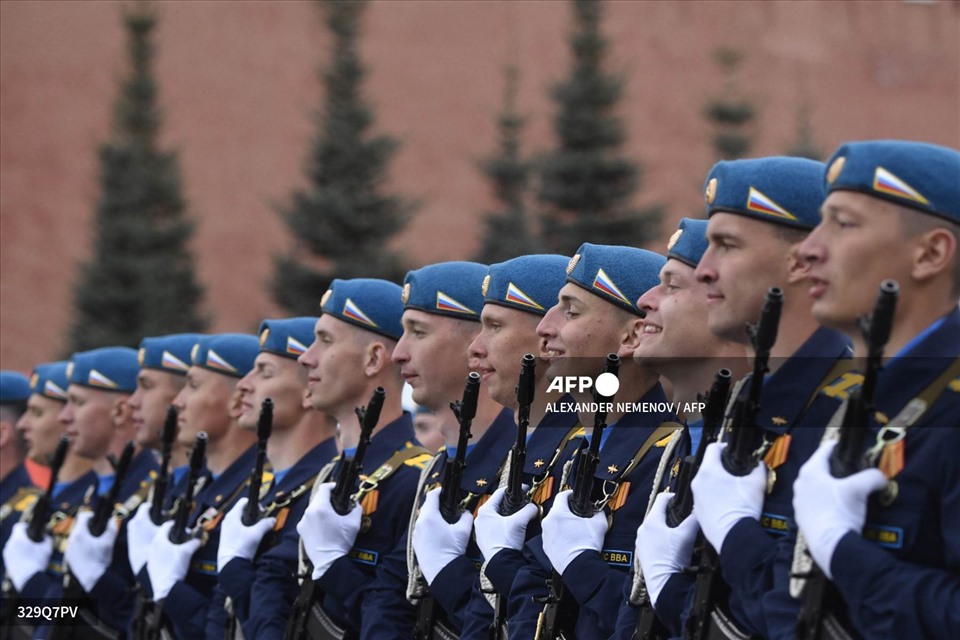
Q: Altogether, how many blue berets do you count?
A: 13